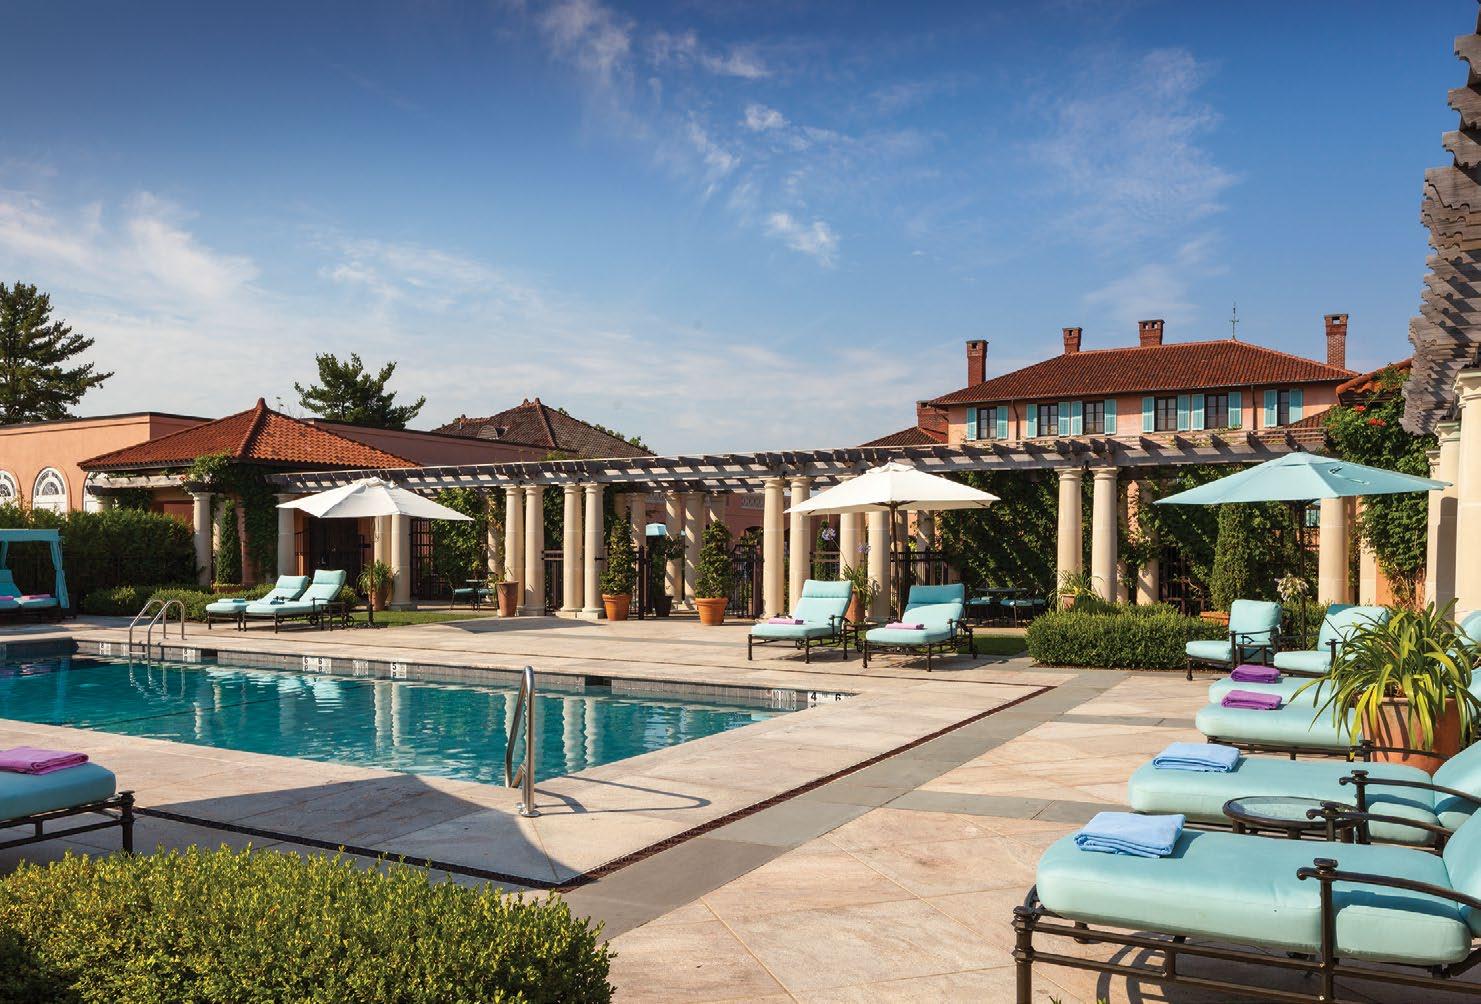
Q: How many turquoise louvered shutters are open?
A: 12